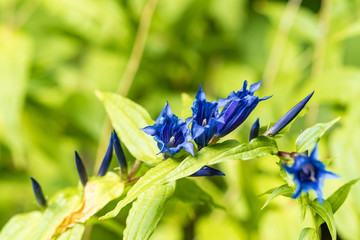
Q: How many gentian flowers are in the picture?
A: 4